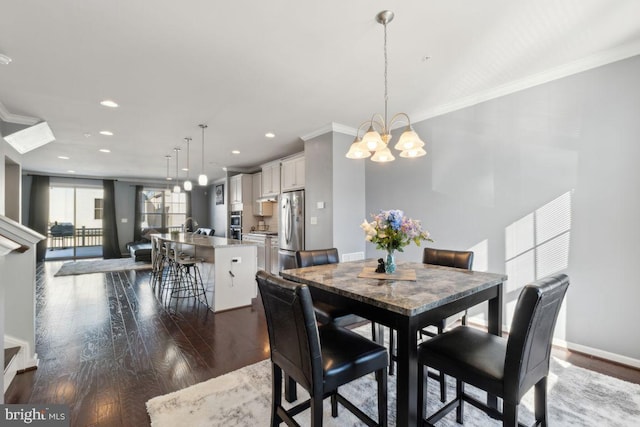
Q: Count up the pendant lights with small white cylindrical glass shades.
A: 4